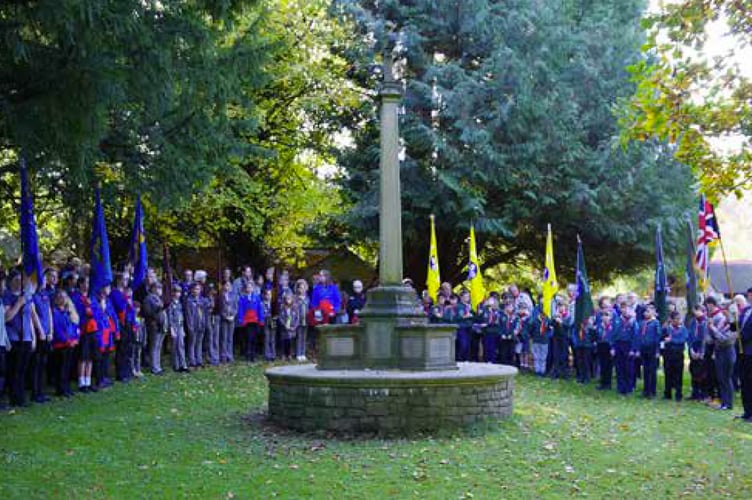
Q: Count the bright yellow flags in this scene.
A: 3